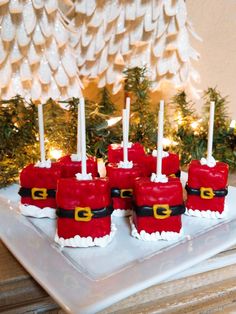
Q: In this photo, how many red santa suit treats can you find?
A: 8